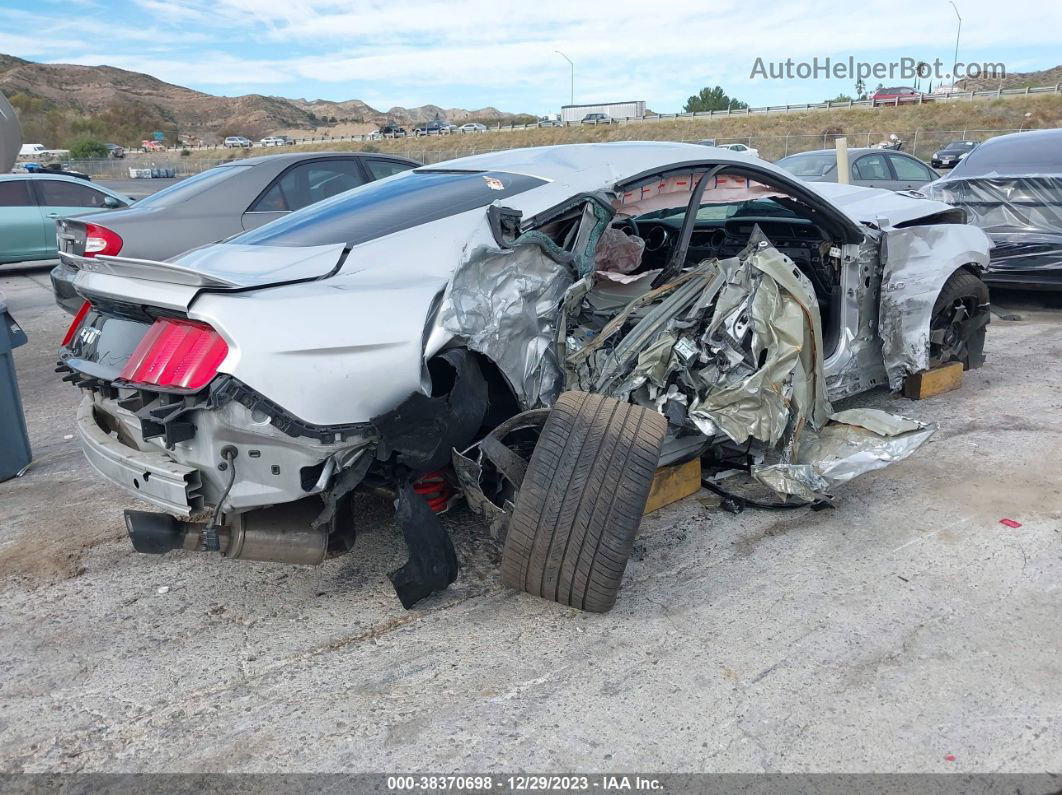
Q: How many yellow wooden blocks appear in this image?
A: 2